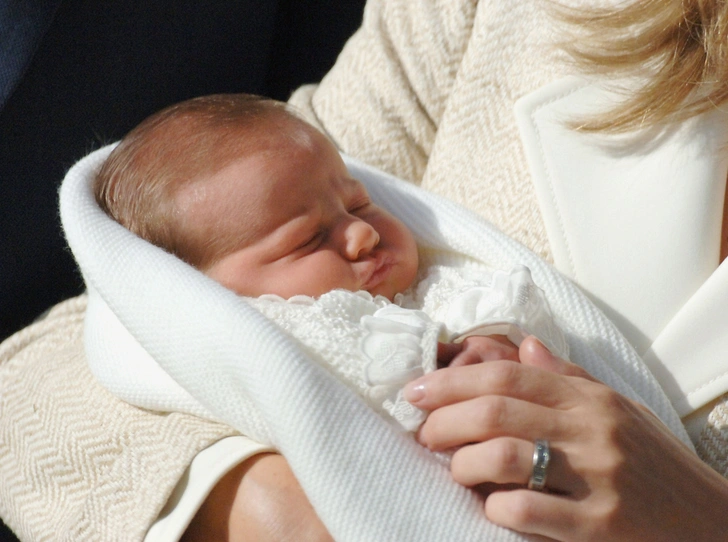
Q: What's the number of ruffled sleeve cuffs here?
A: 2